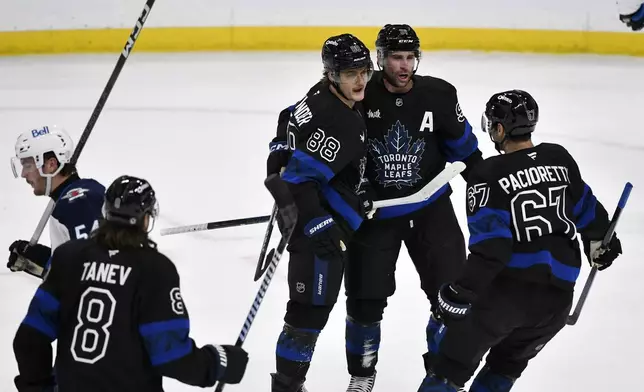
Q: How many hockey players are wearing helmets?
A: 5